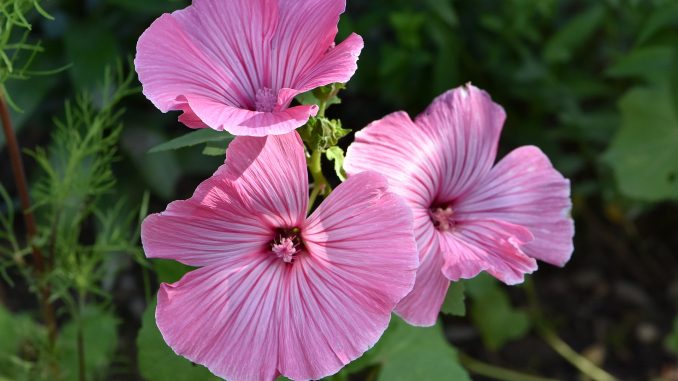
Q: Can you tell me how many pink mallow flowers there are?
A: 3